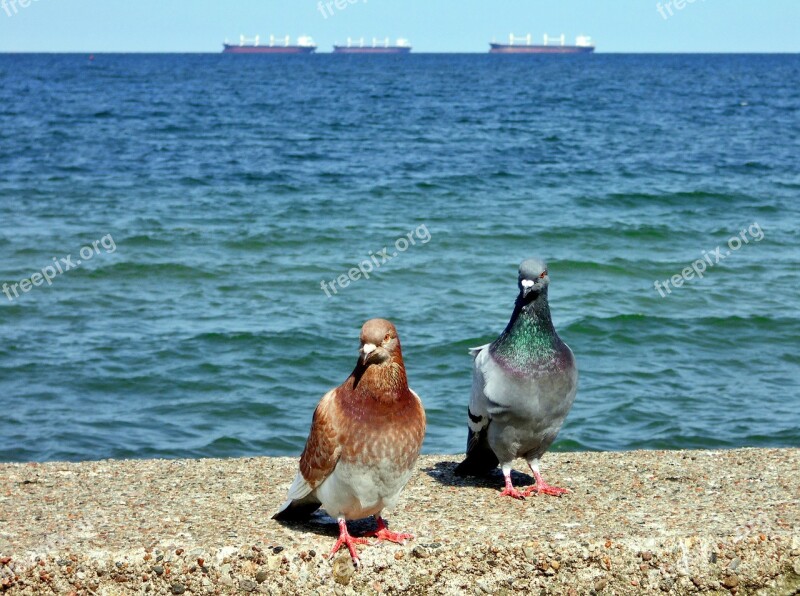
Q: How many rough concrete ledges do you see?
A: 1